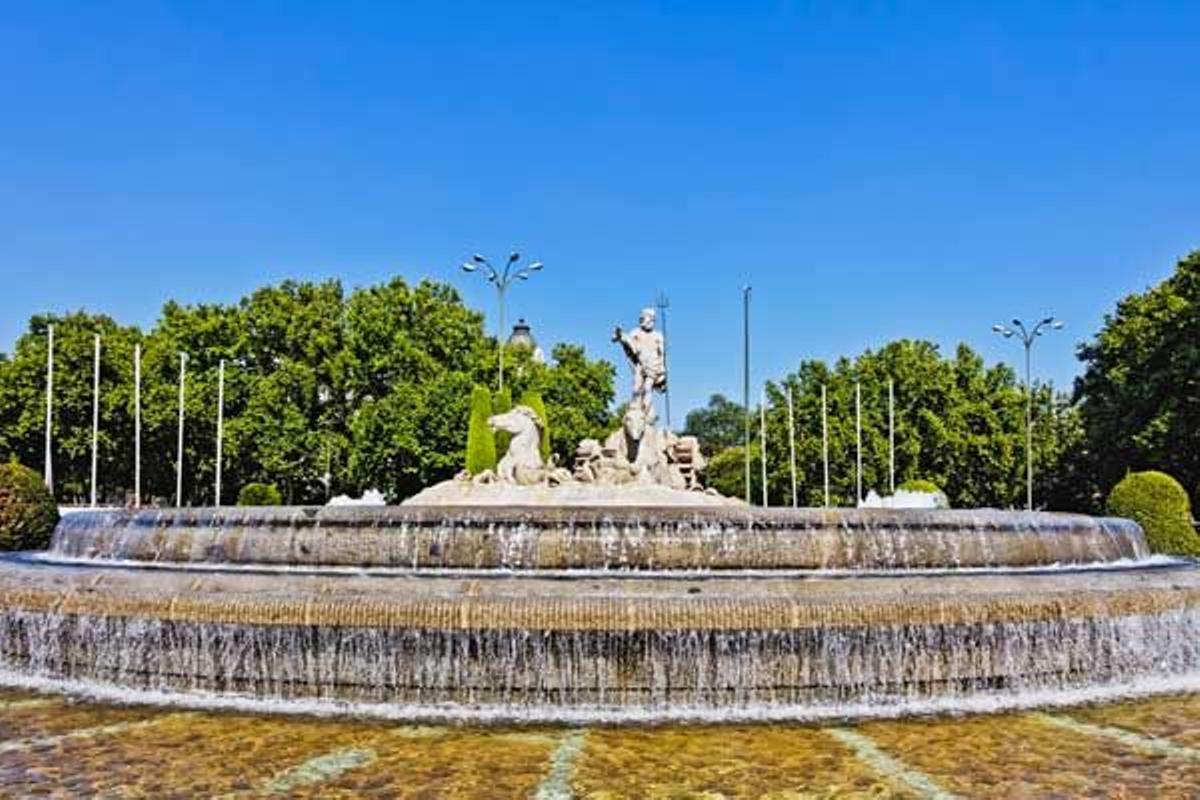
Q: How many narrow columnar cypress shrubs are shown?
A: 3